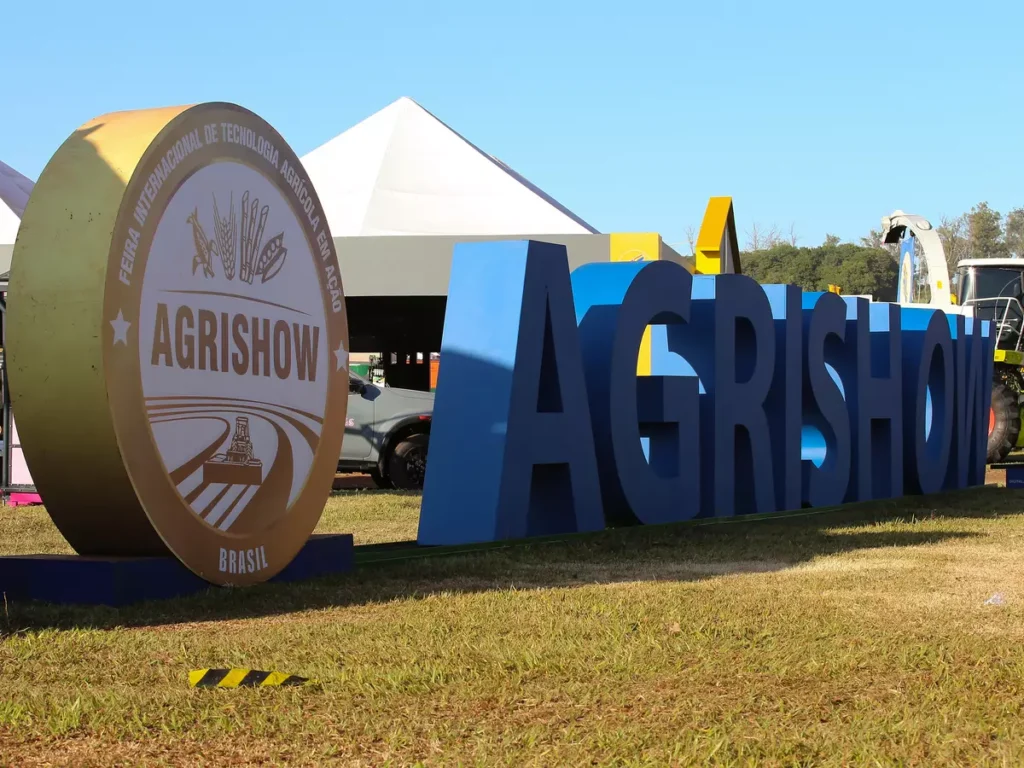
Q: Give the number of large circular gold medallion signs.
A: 1